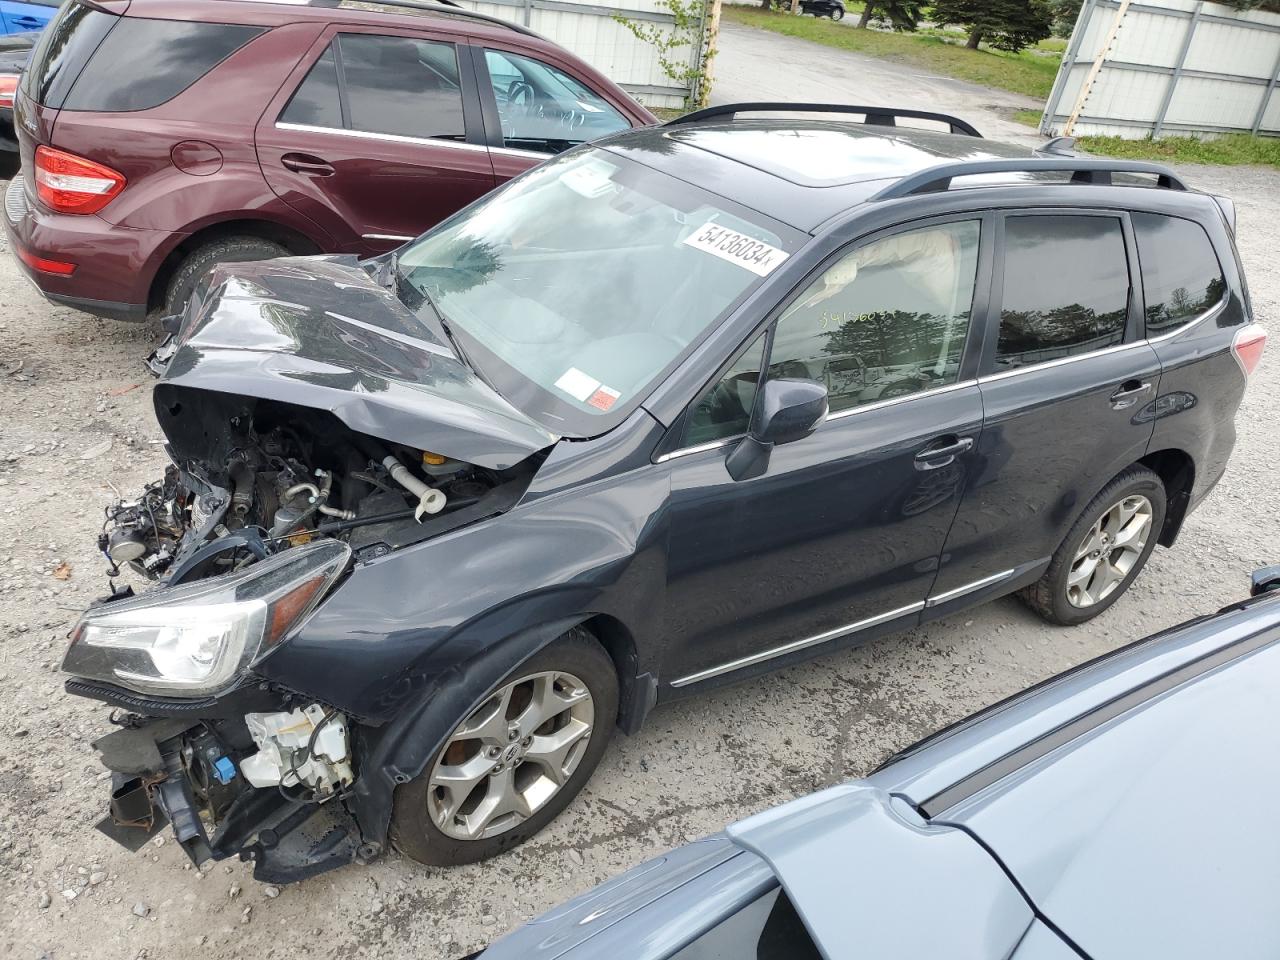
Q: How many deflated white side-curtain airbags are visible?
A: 1